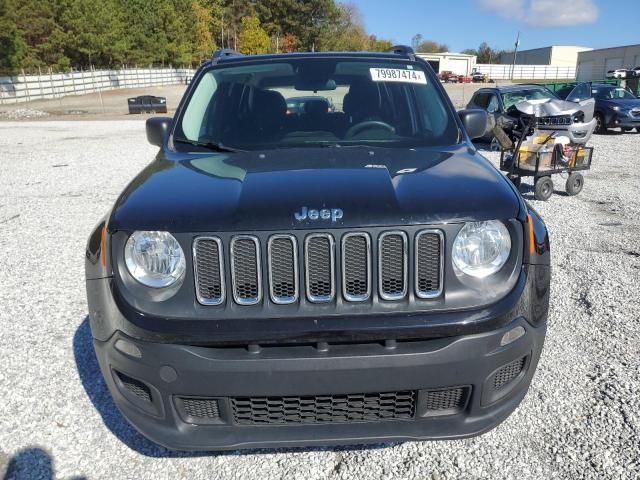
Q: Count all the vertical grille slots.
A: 7